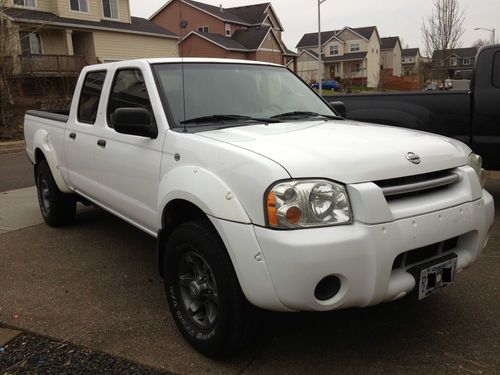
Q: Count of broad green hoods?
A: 0